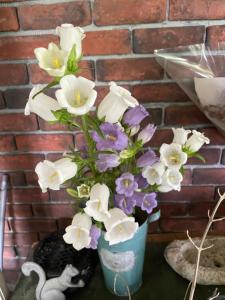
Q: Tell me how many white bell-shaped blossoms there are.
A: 14